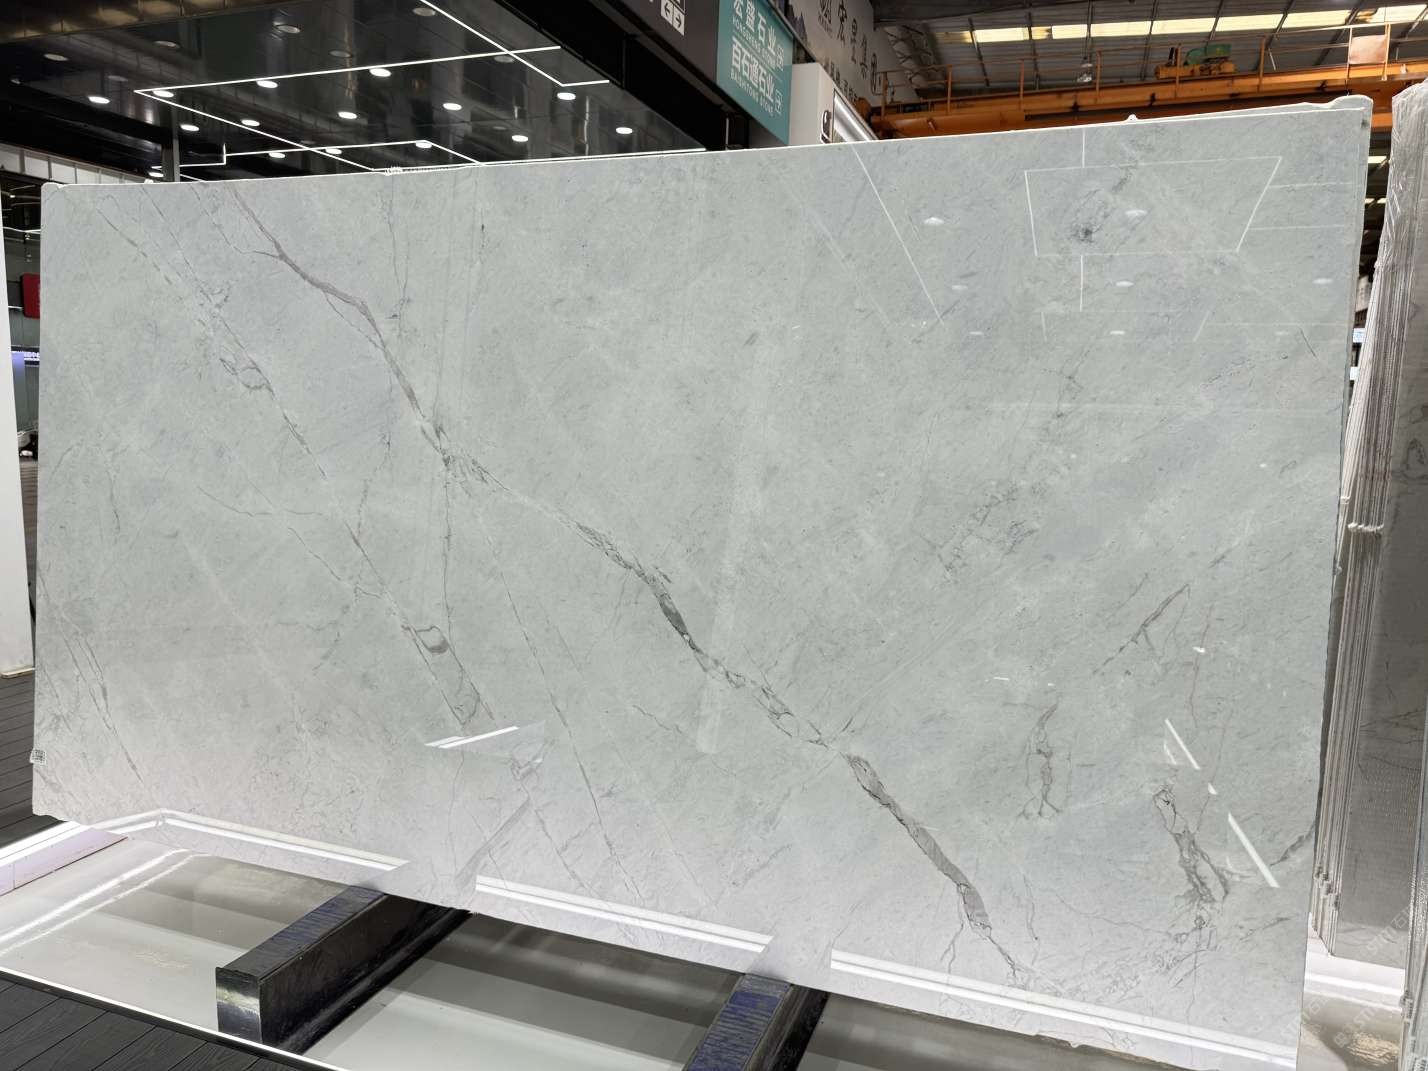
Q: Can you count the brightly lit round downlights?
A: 15